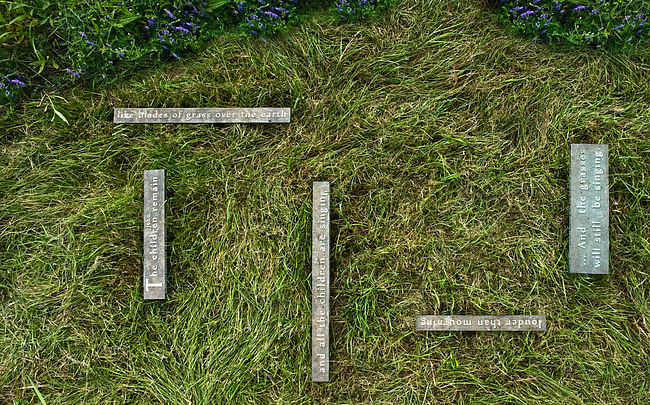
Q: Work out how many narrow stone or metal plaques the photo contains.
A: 5